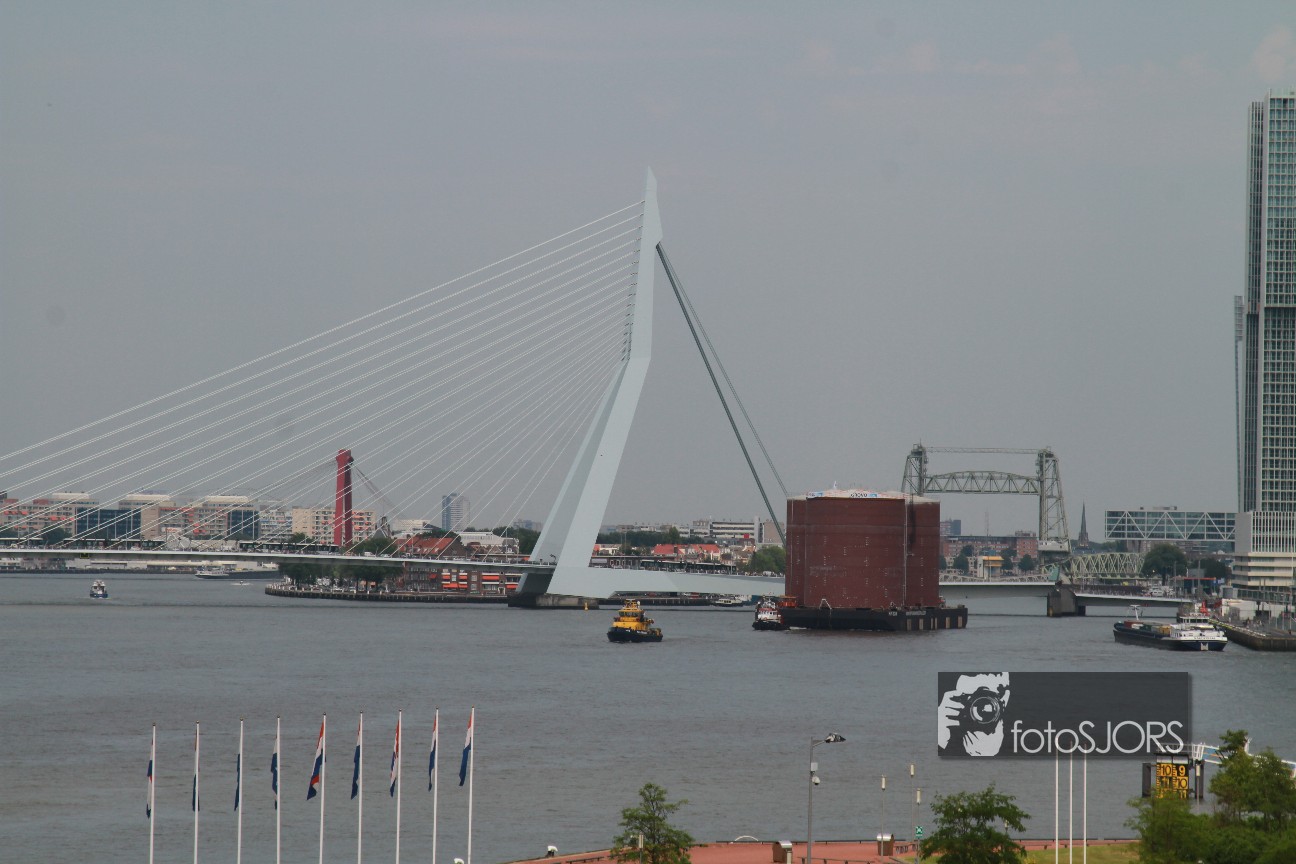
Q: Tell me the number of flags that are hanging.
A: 9